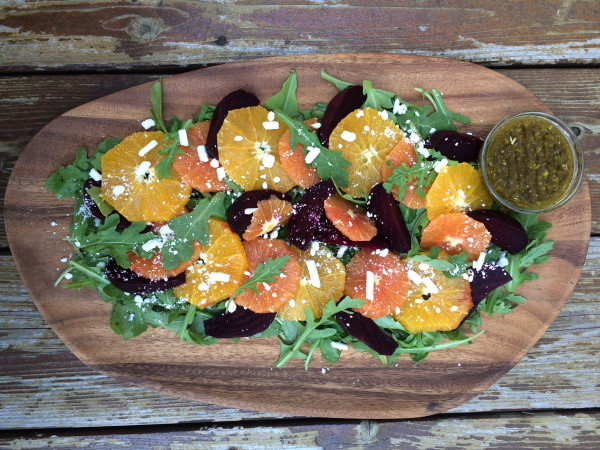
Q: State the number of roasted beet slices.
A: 13